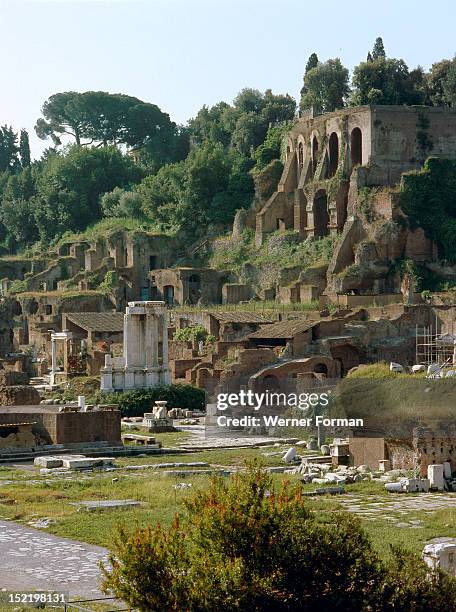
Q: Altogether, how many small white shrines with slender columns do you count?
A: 1